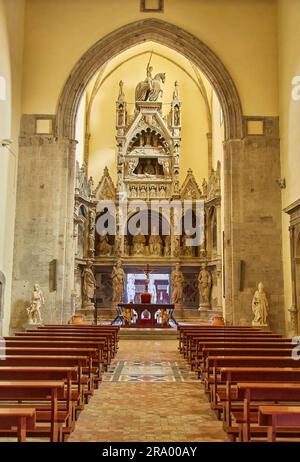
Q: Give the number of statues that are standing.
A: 6